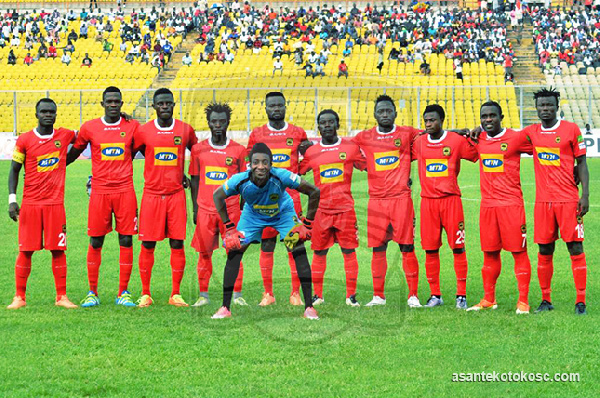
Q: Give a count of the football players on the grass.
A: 11